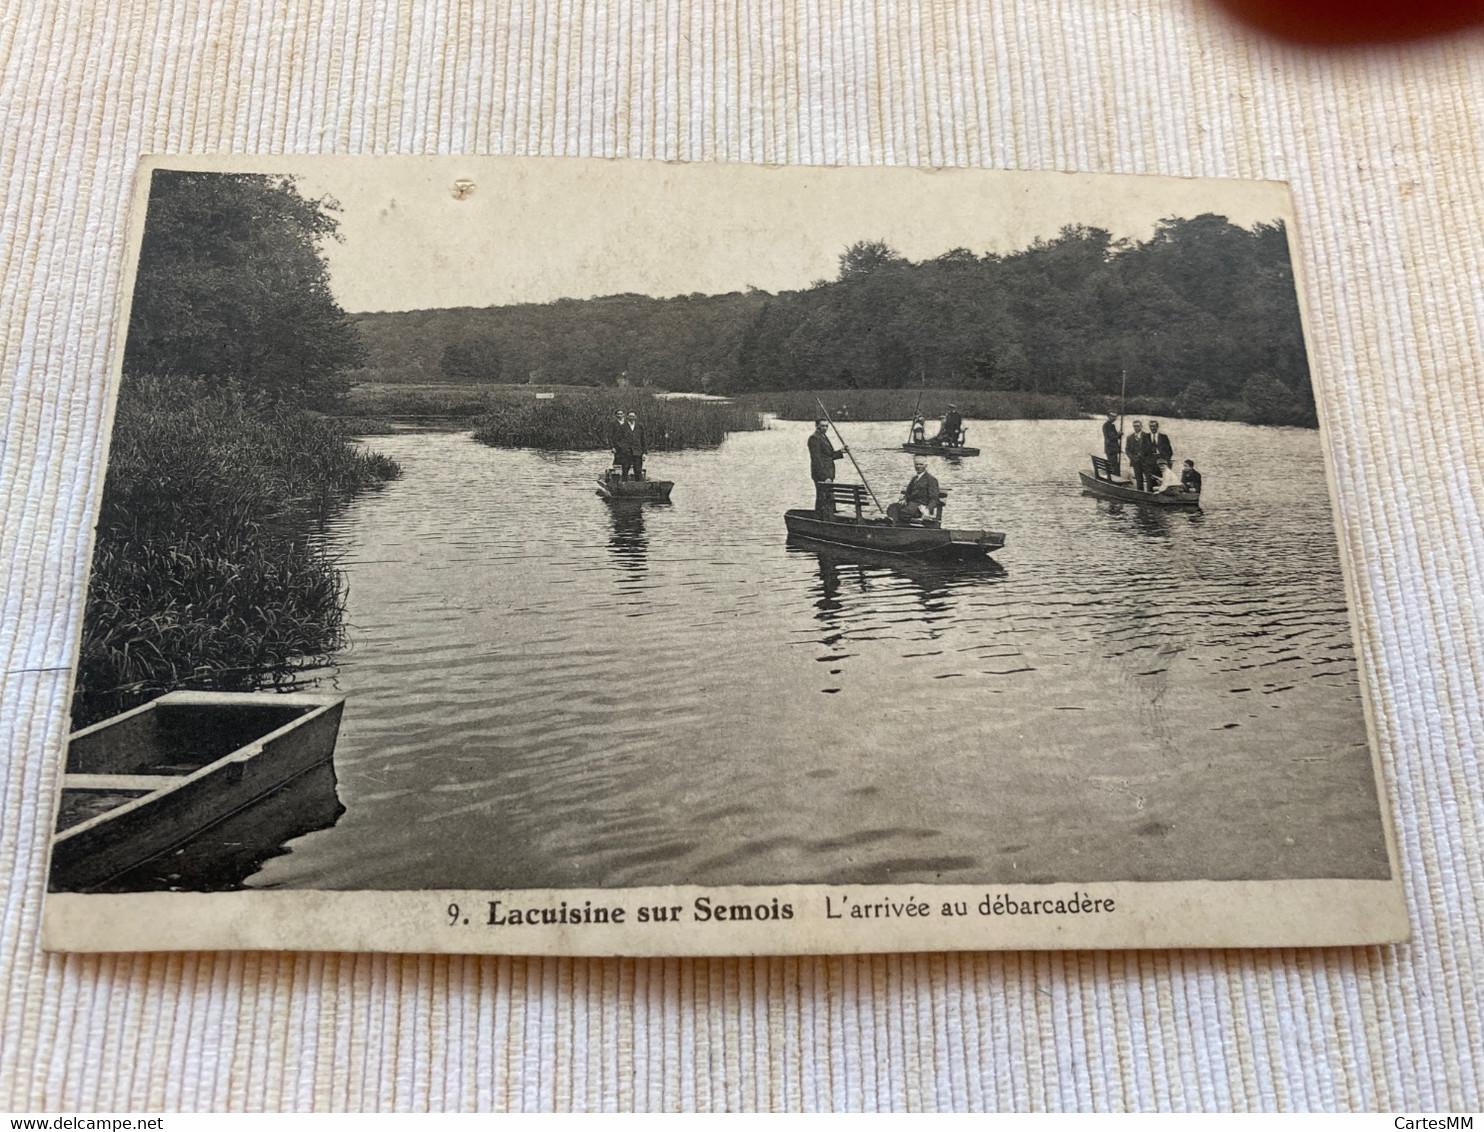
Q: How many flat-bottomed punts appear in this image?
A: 5